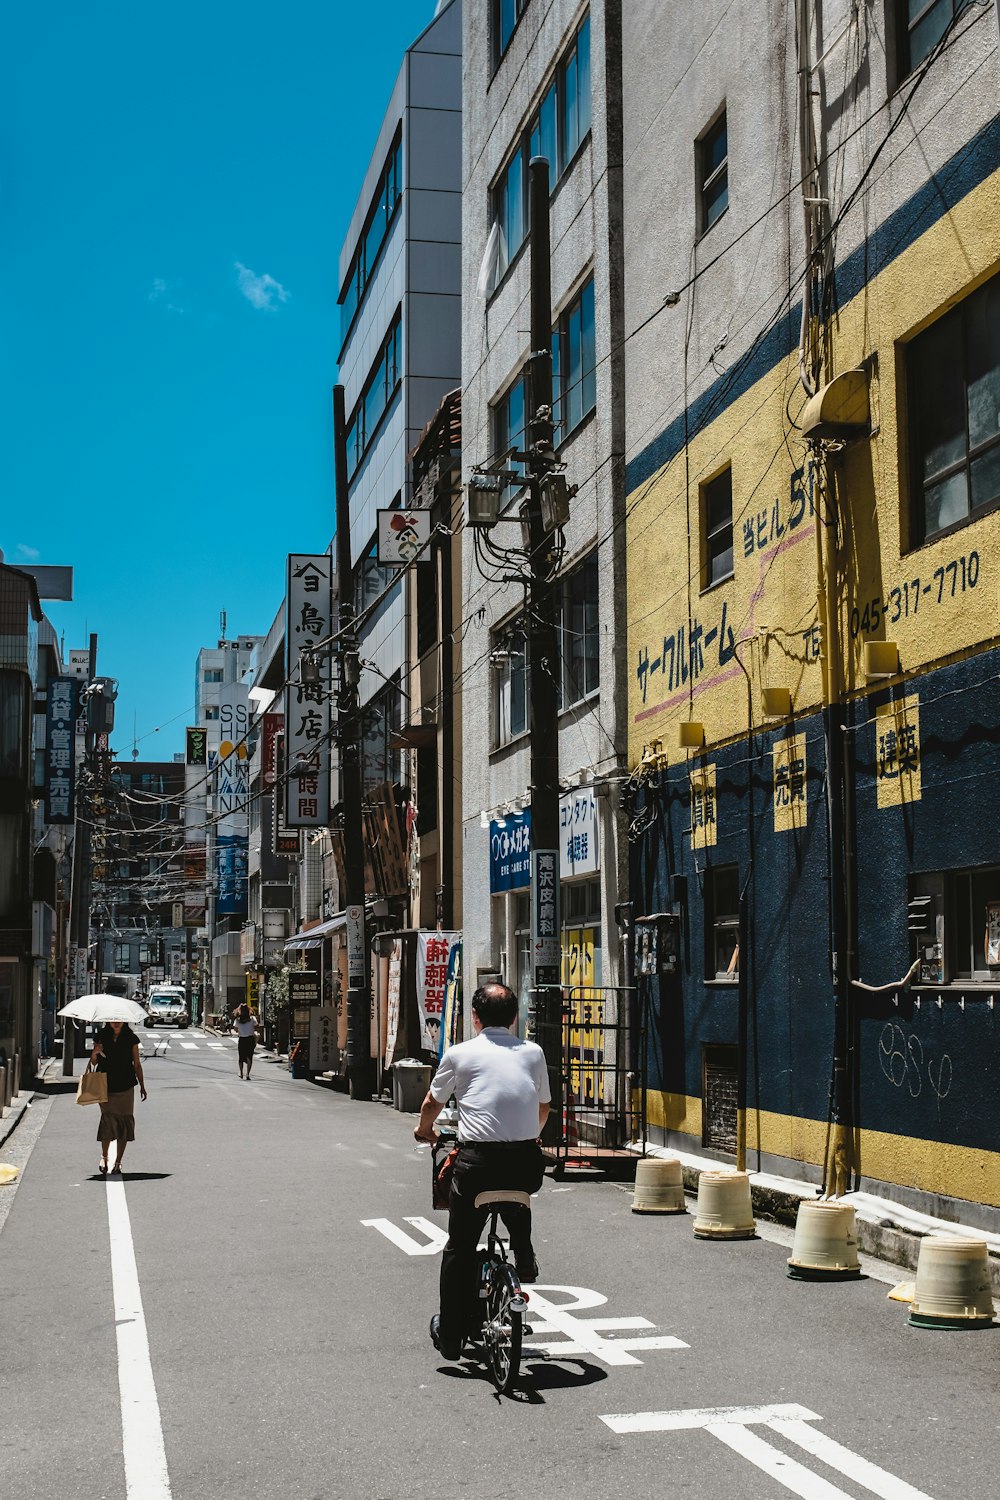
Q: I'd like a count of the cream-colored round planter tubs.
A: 4